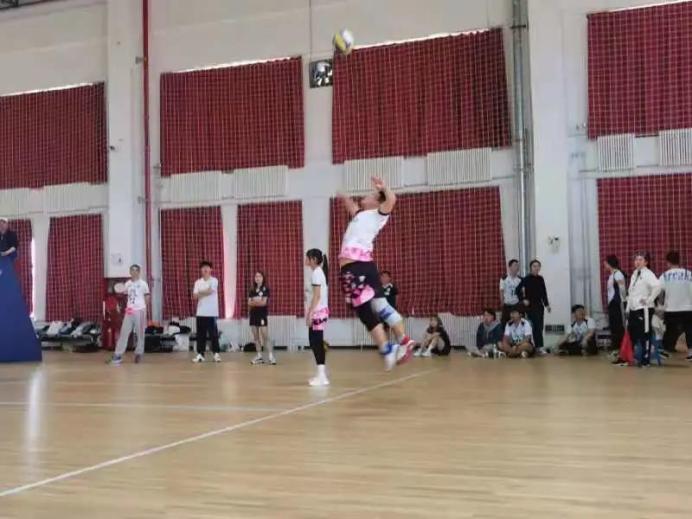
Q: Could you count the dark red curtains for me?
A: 10